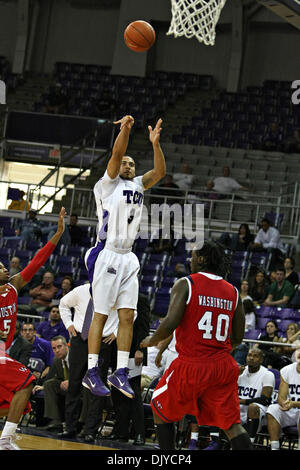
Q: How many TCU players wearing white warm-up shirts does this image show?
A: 2